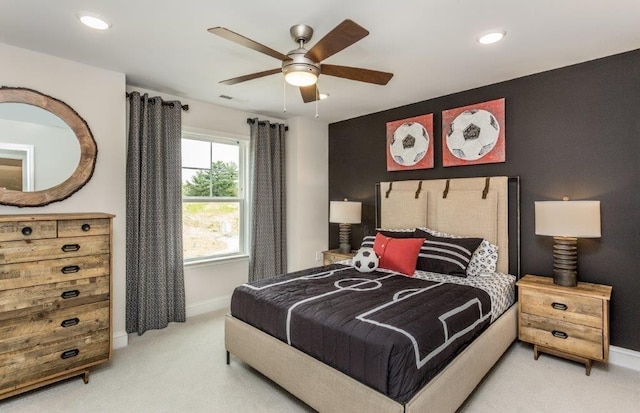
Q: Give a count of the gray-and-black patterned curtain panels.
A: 2